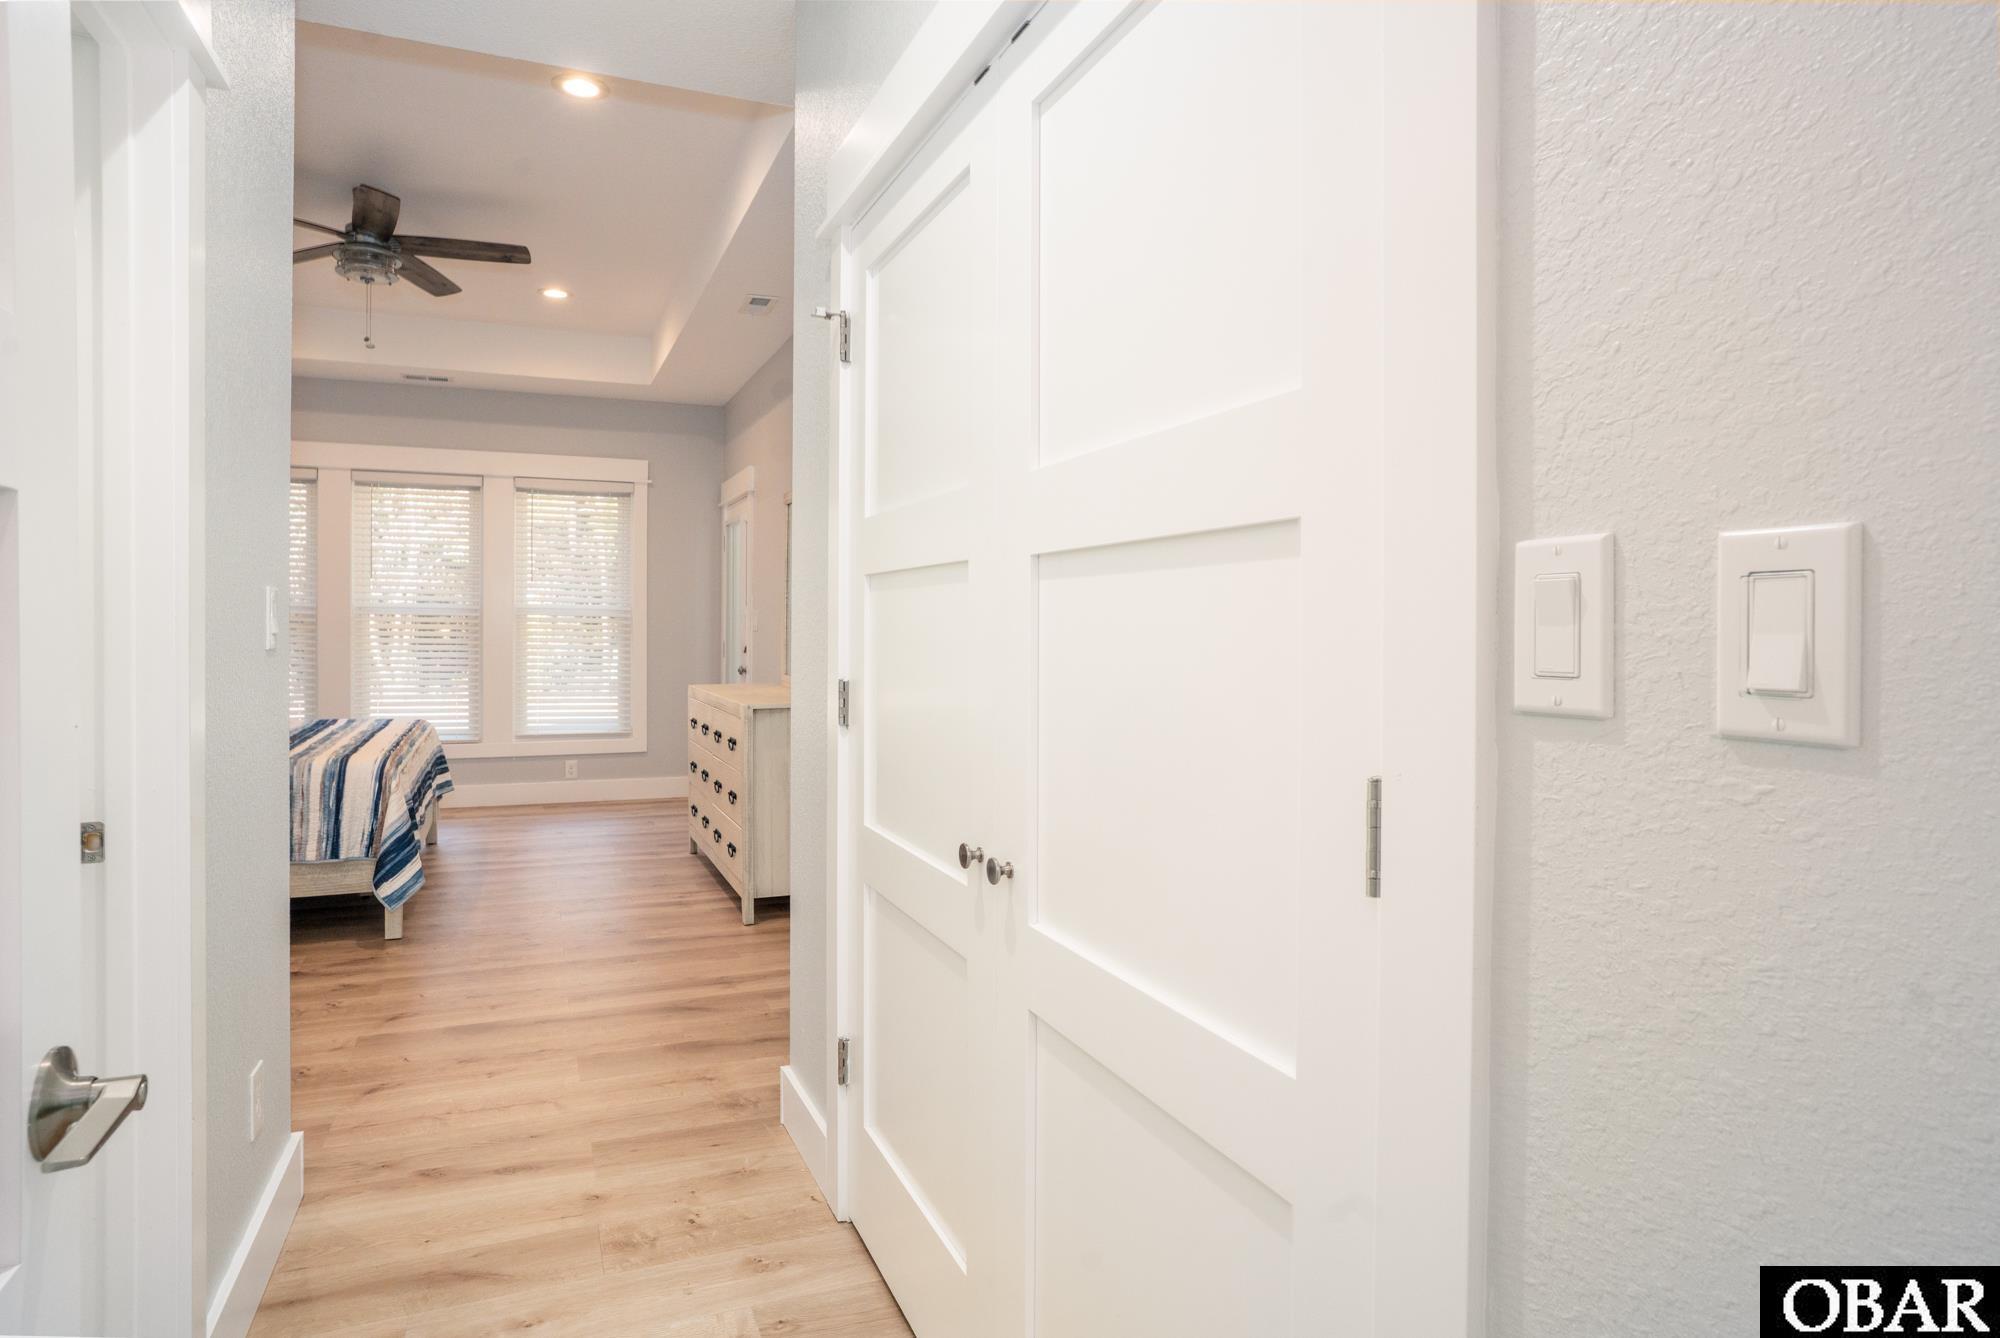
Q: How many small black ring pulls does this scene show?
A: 12